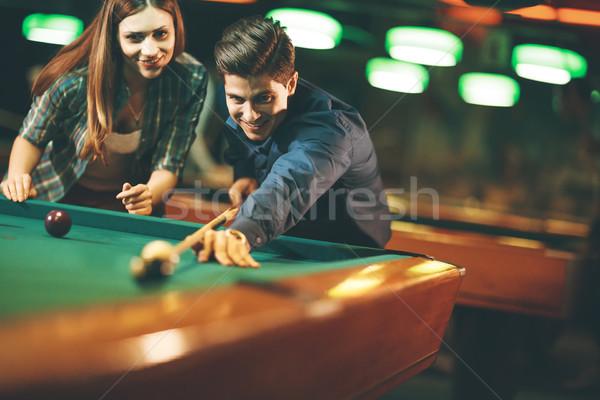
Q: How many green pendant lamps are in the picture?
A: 6